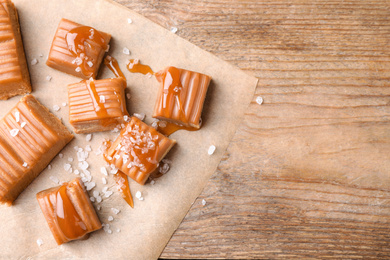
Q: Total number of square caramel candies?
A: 5